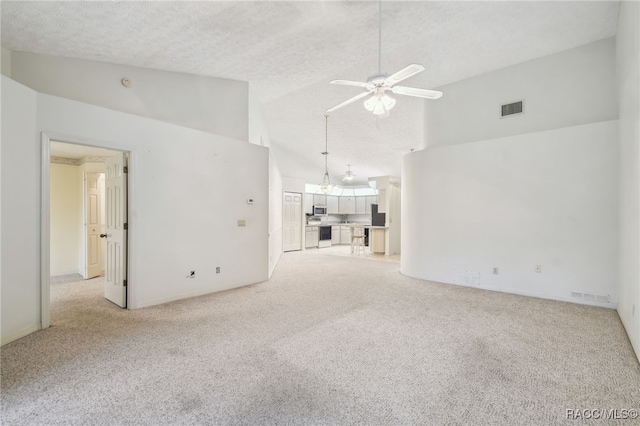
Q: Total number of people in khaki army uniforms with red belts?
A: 0